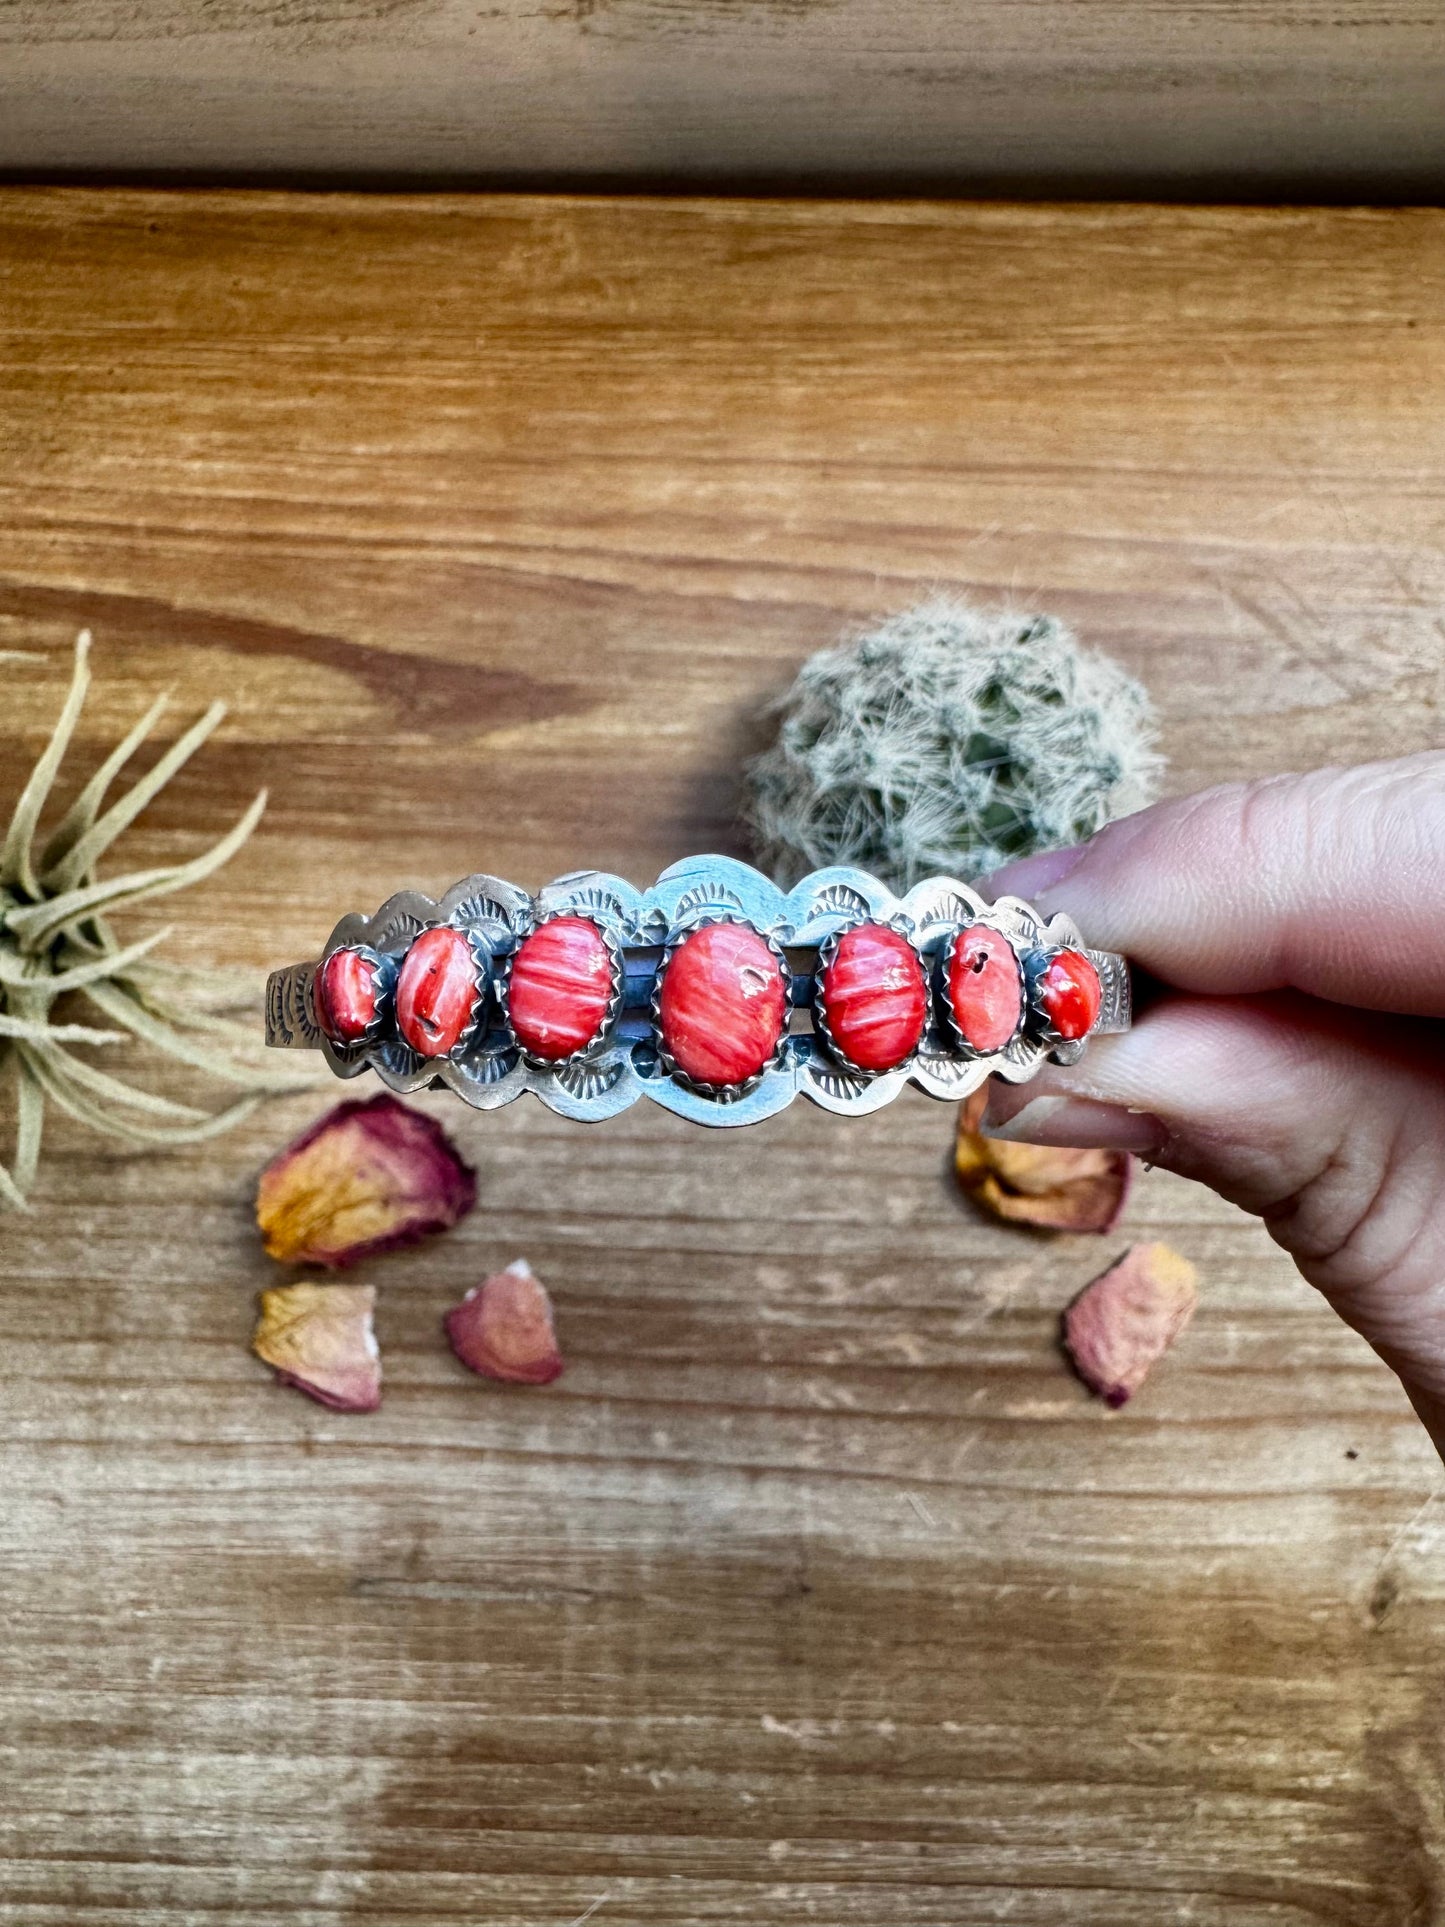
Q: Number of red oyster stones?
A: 7